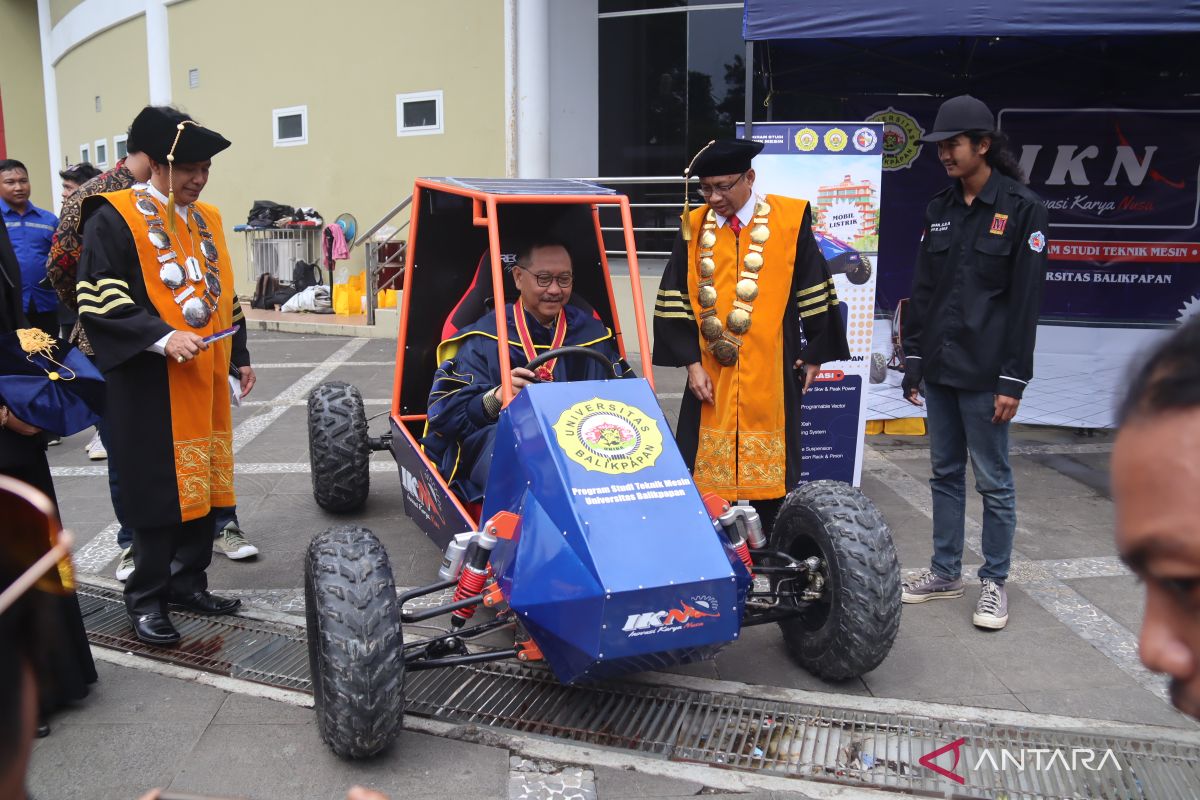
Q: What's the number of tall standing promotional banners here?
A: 1